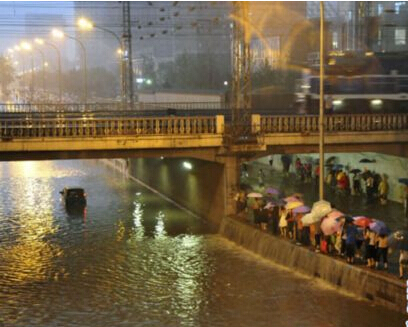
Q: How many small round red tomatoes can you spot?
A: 0